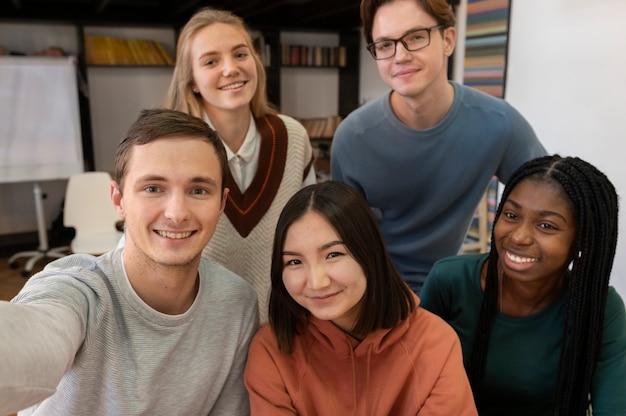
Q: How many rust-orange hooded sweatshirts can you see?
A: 1